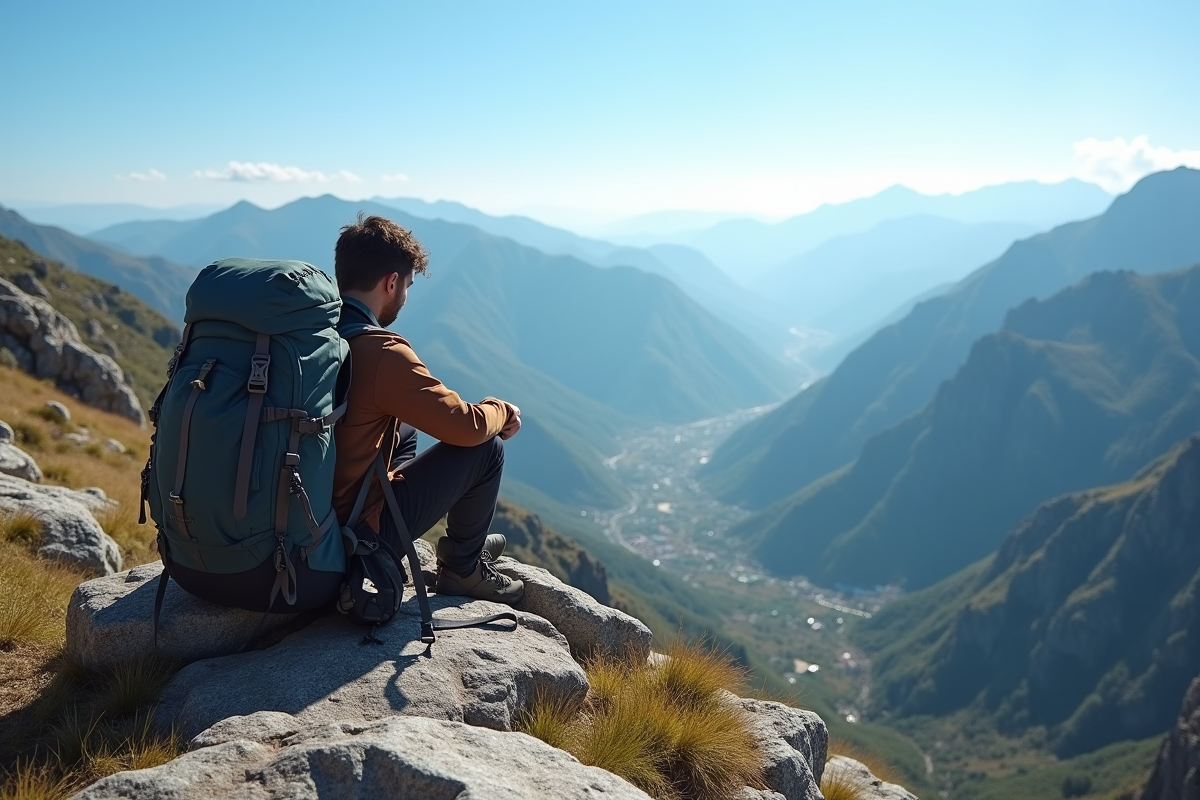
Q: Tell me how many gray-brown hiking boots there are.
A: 2